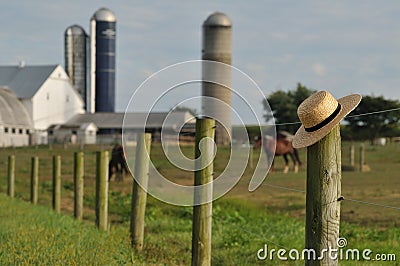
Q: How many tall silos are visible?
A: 3